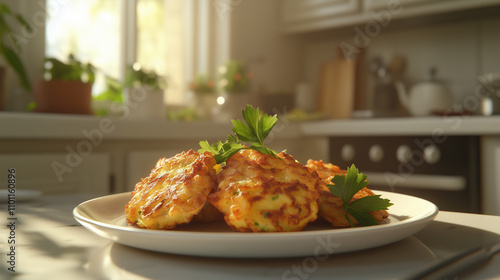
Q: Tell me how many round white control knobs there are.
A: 4